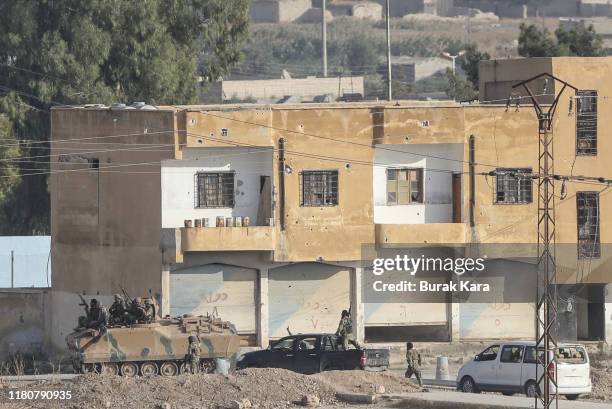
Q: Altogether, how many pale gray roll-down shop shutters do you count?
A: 4